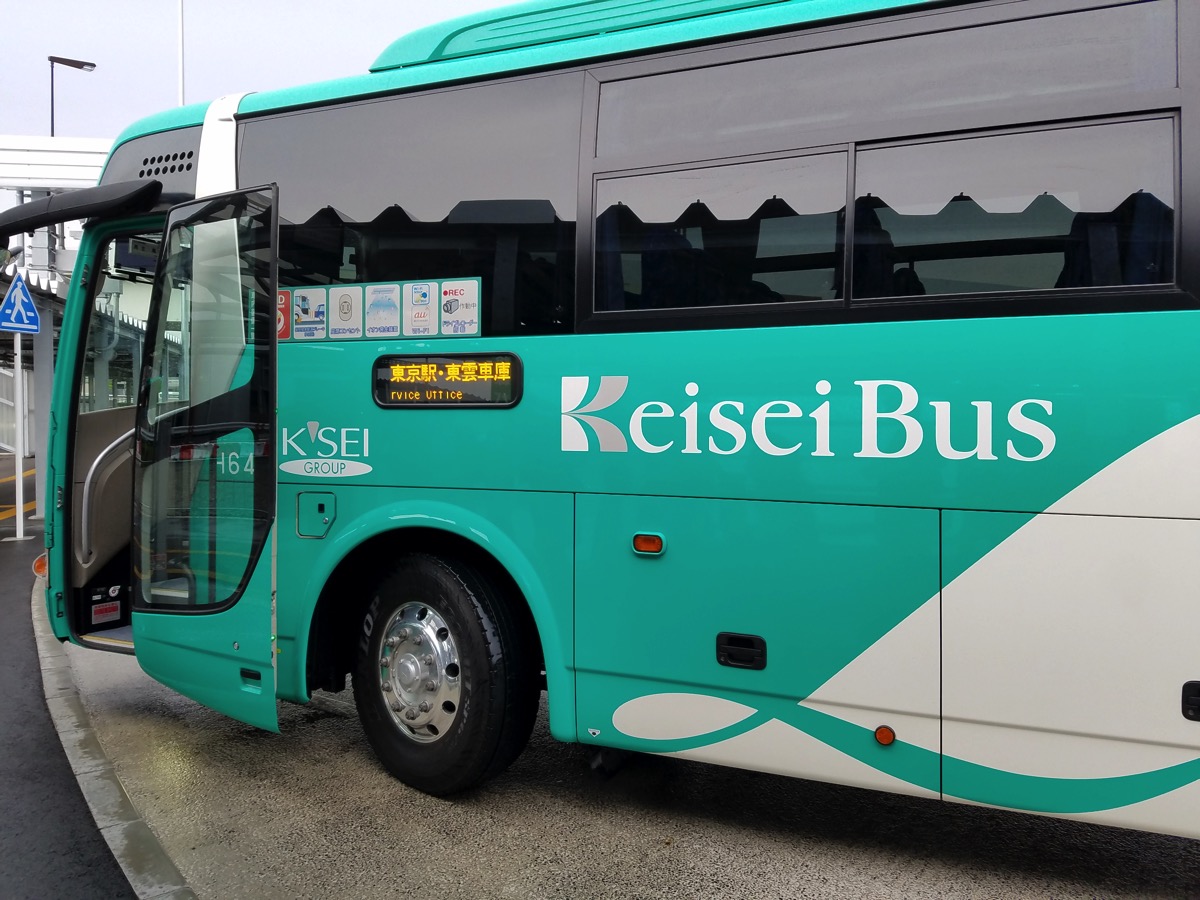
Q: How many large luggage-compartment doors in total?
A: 2